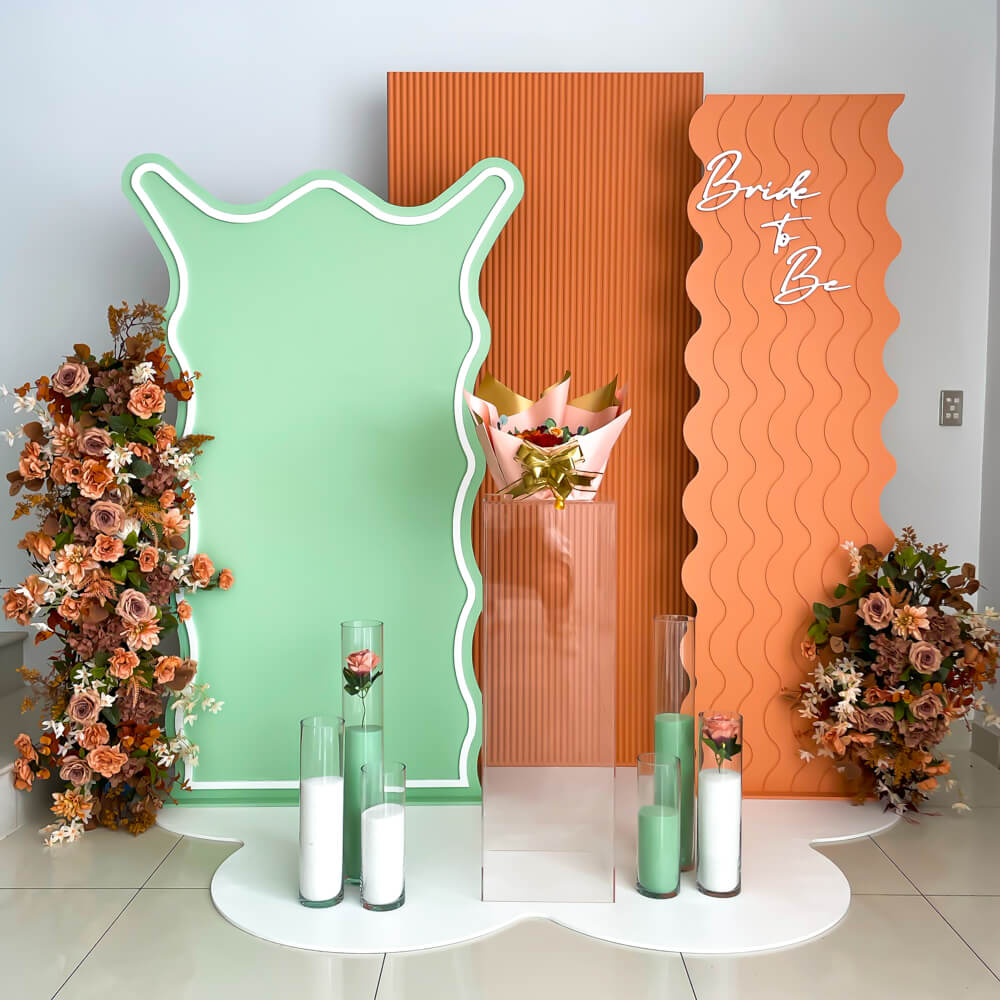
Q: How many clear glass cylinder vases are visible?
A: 6